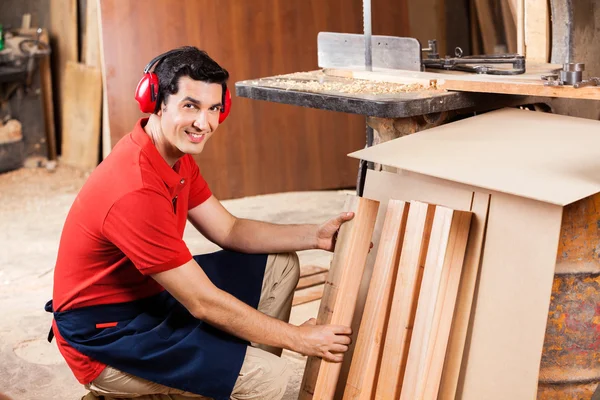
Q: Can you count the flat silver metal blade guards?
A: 1